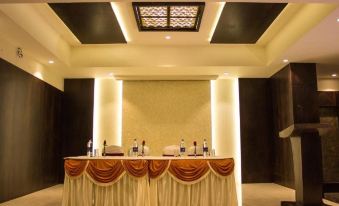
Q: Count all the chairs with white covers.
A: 4